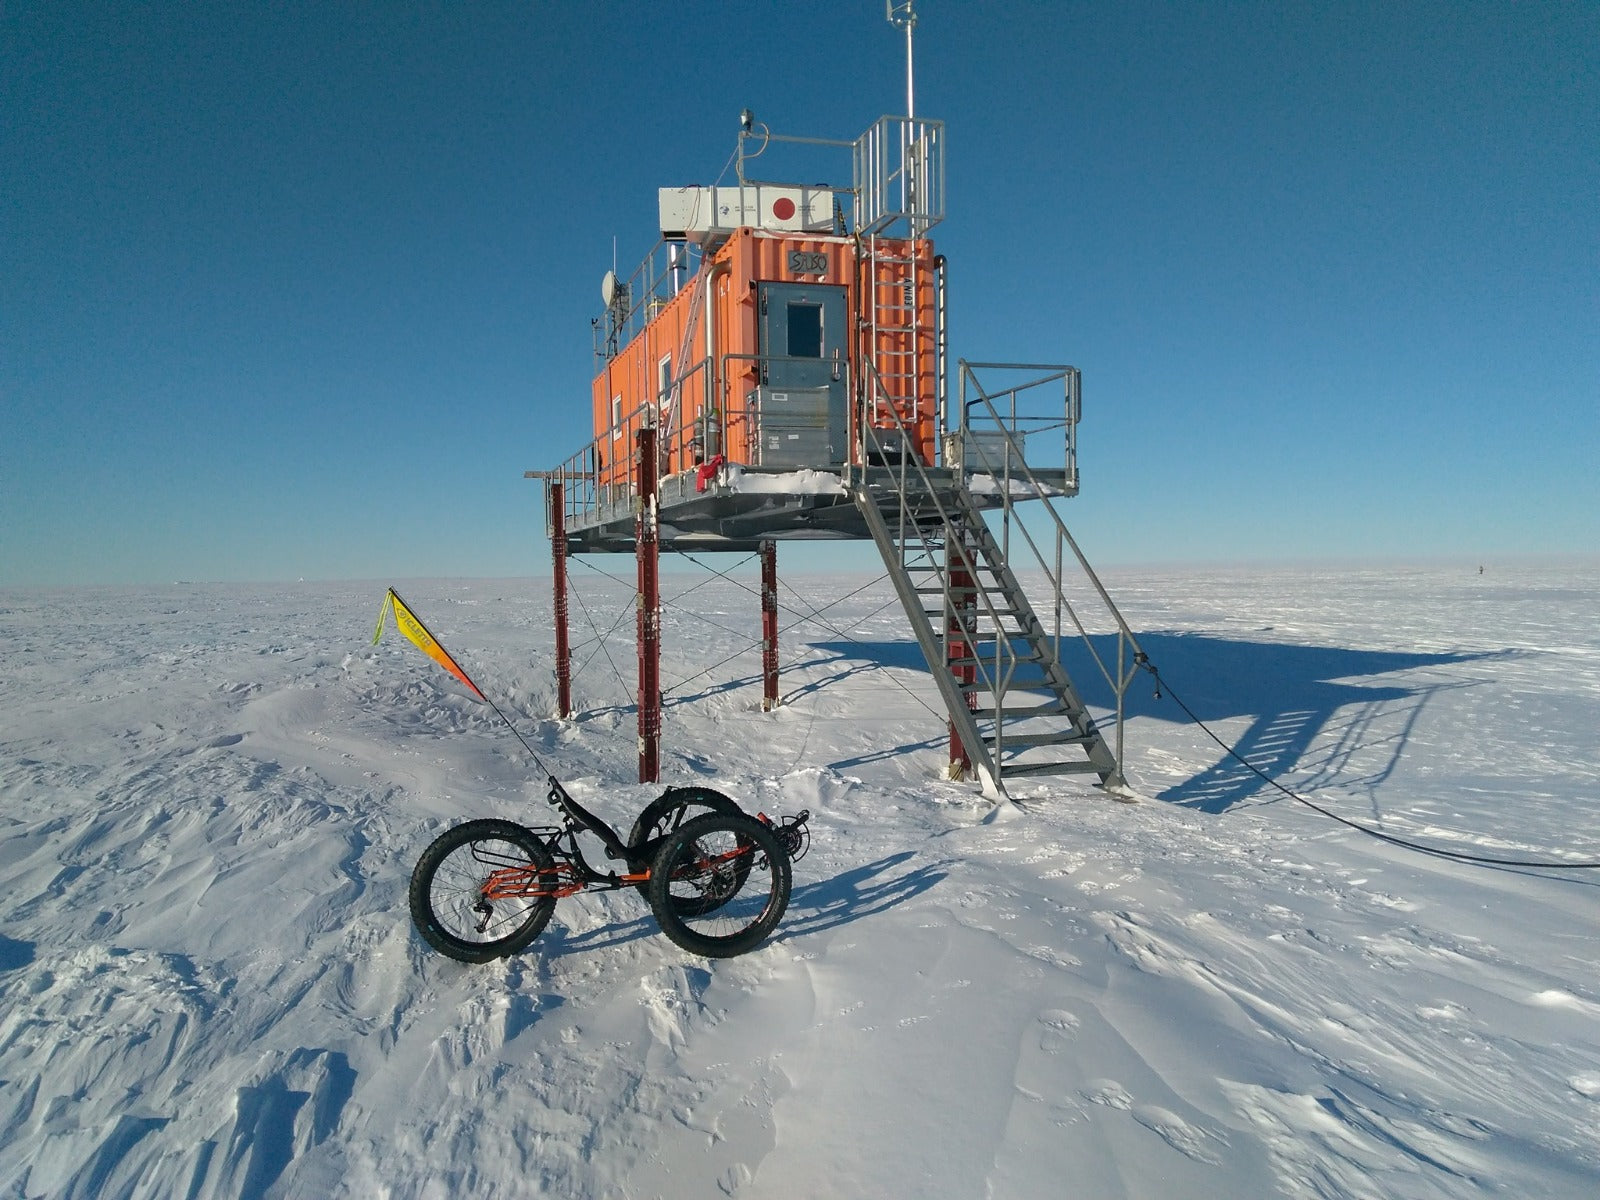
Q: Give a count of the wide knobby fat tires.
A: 3